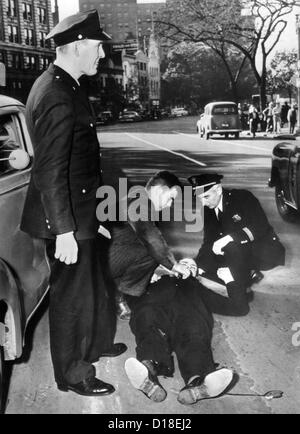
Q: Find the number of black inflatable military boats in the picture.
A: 0